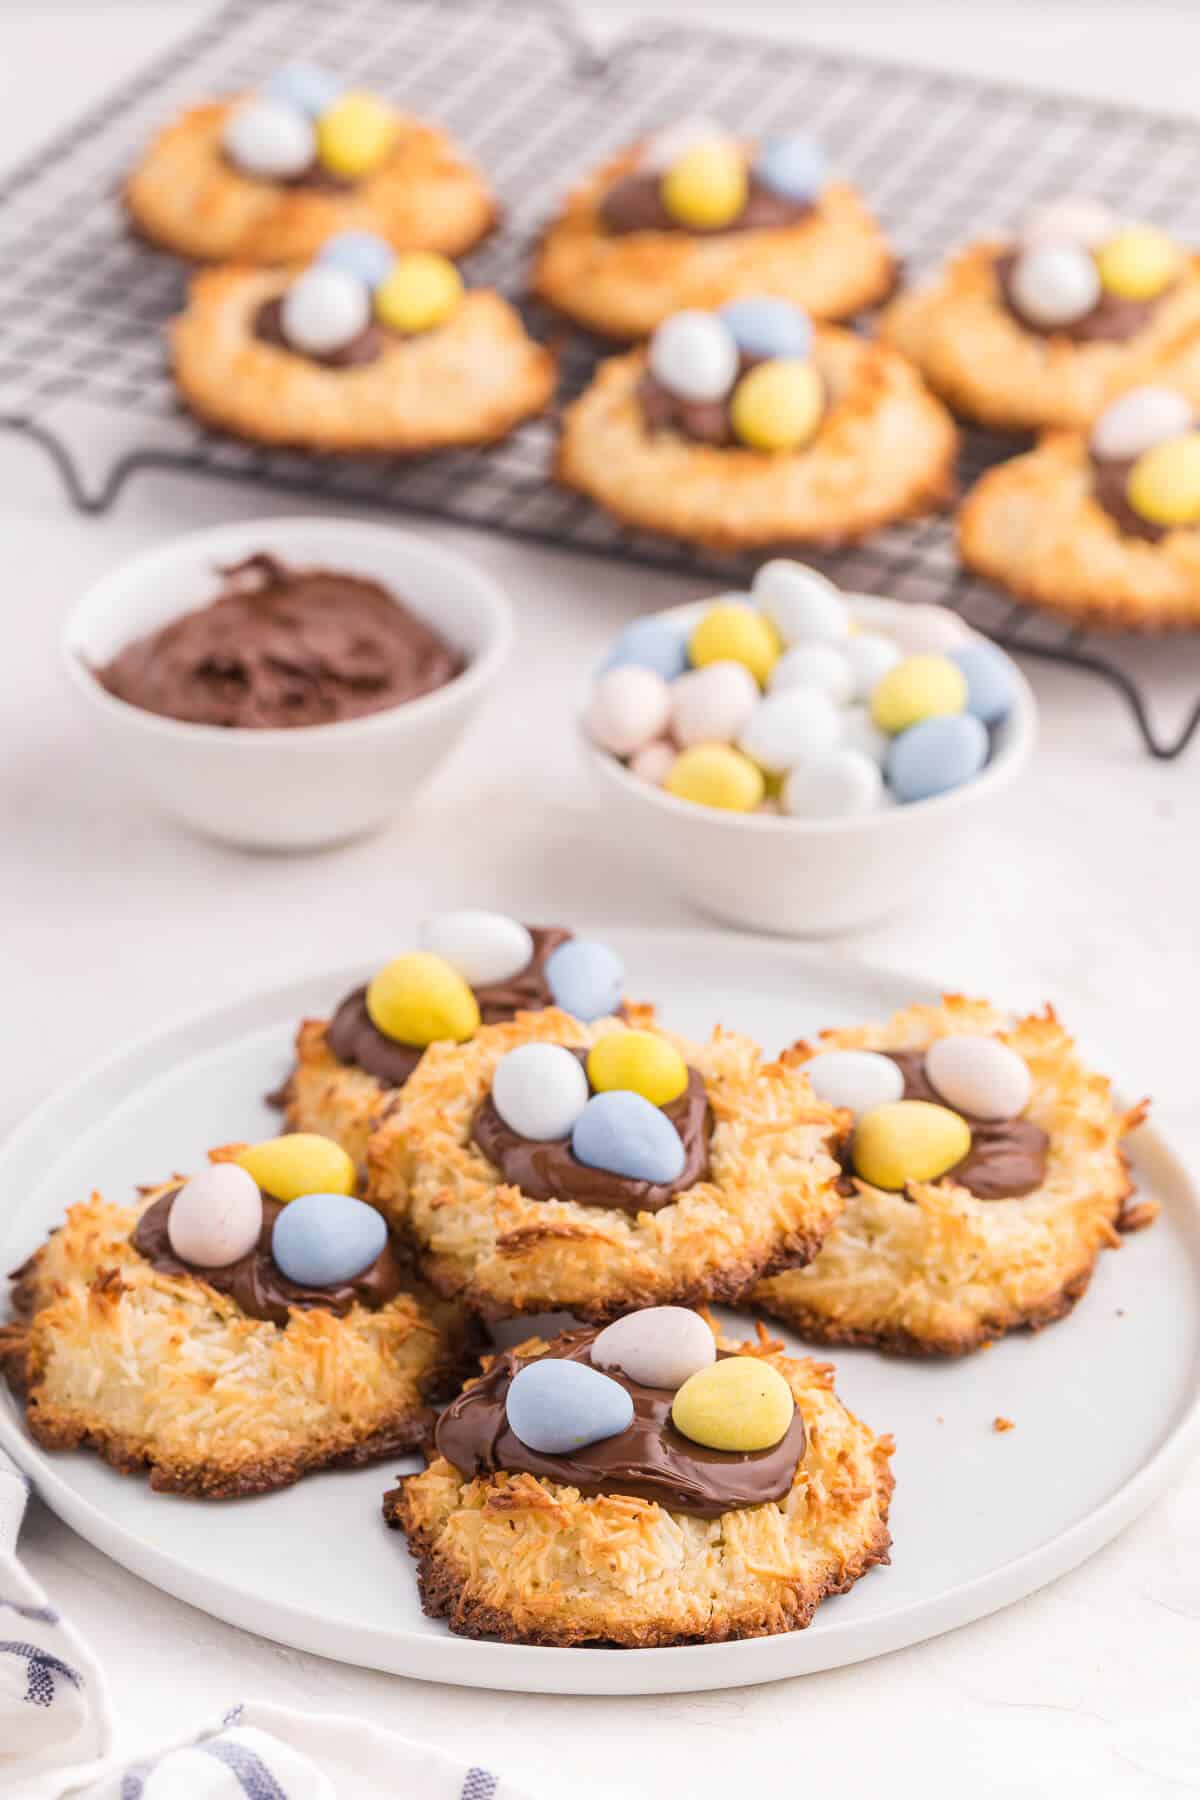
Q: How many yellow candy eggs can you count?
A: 14